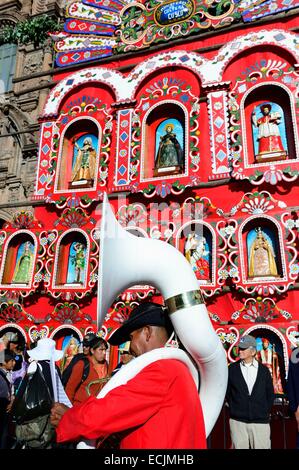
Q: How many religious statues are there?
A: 9